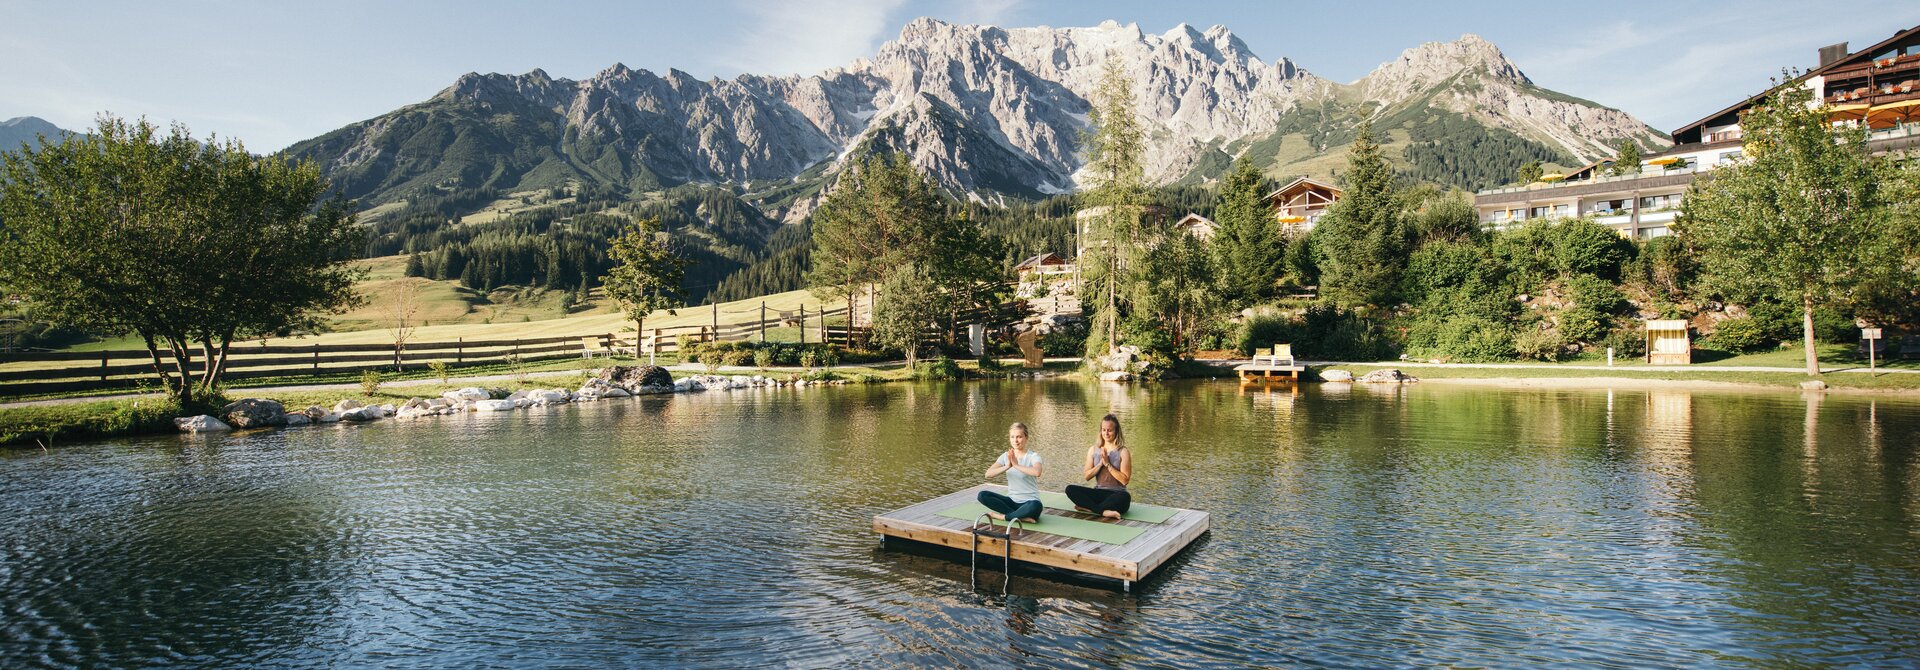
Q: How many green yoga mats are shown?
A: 2